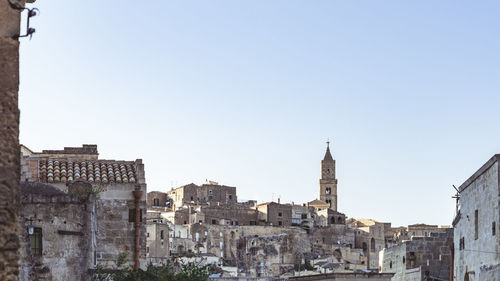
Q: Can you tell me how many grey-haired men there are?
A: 0